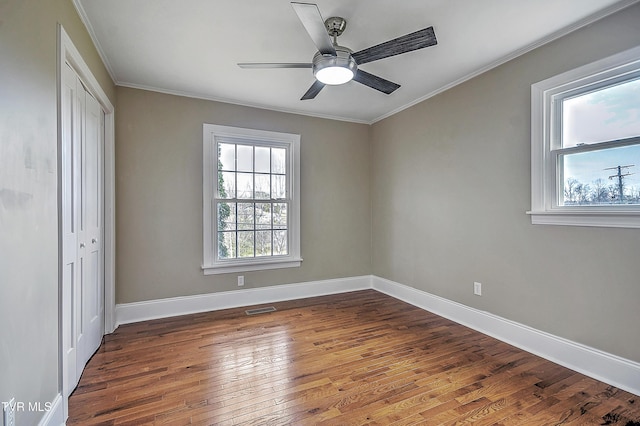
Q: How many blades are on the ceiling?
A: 5